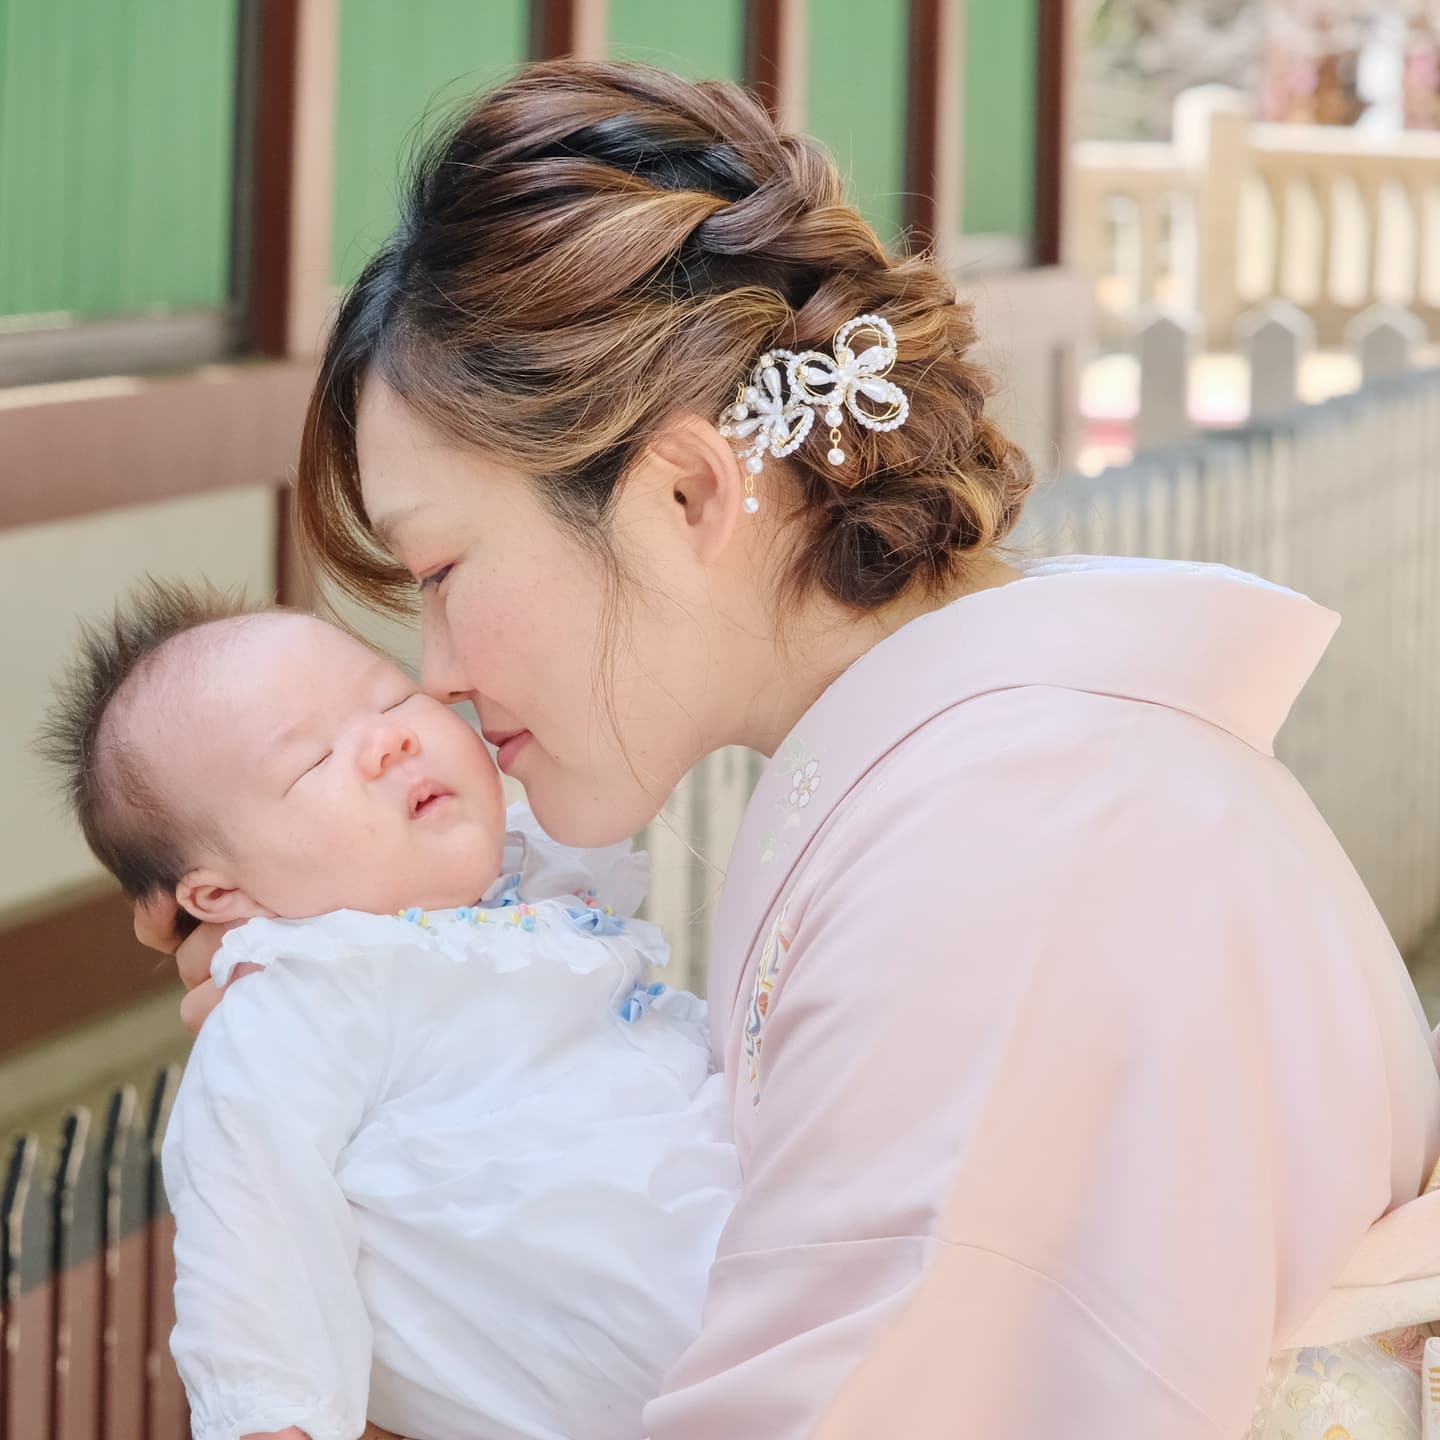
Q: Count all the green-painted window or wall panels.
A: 5